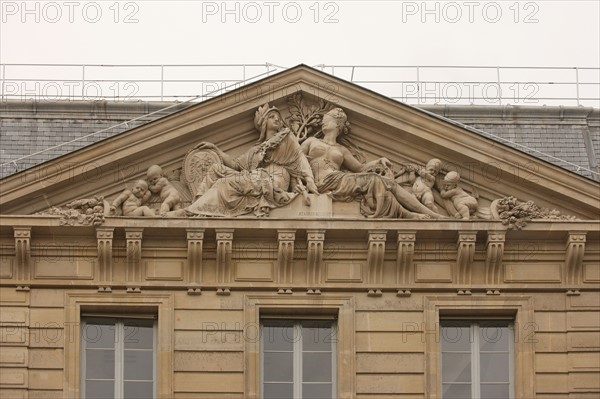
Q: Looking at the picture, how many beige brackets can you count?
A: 12